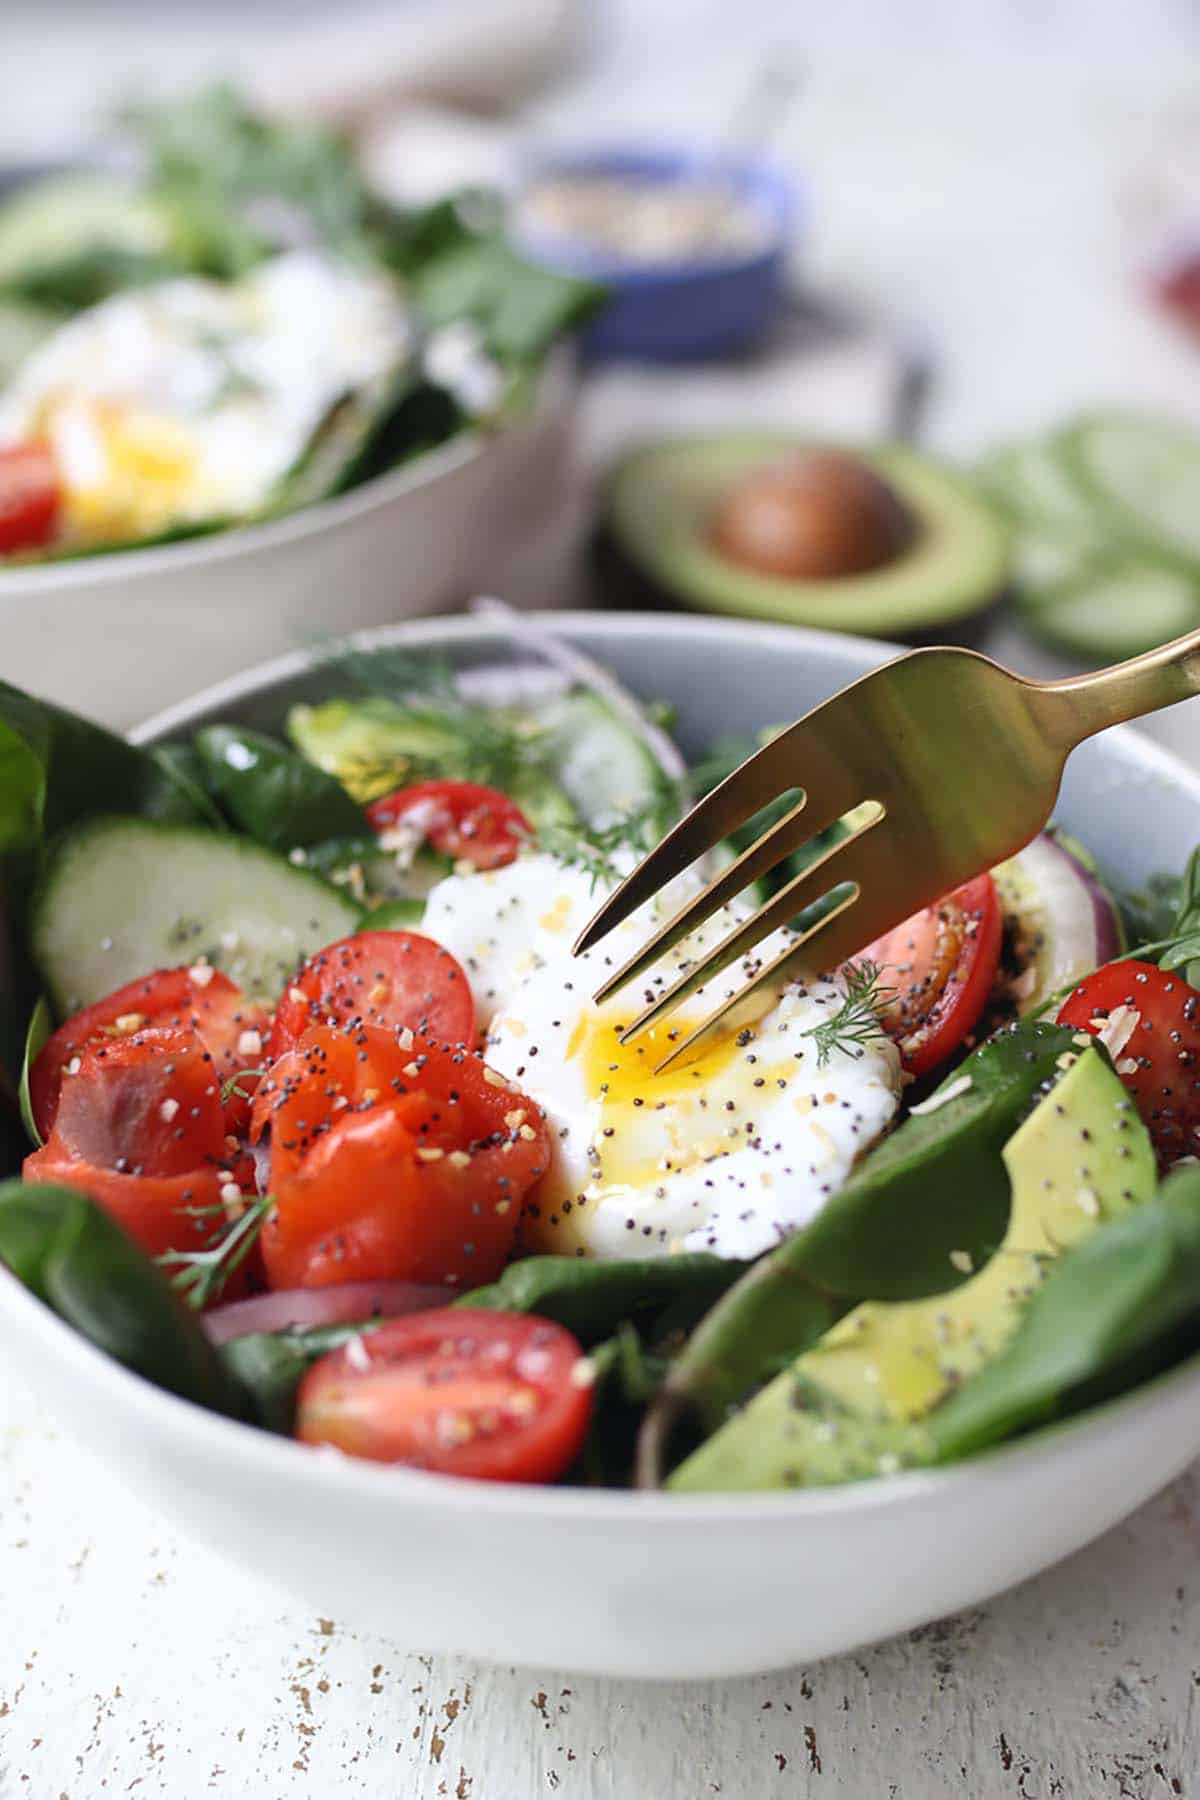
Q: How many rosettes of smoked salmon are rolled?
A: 2